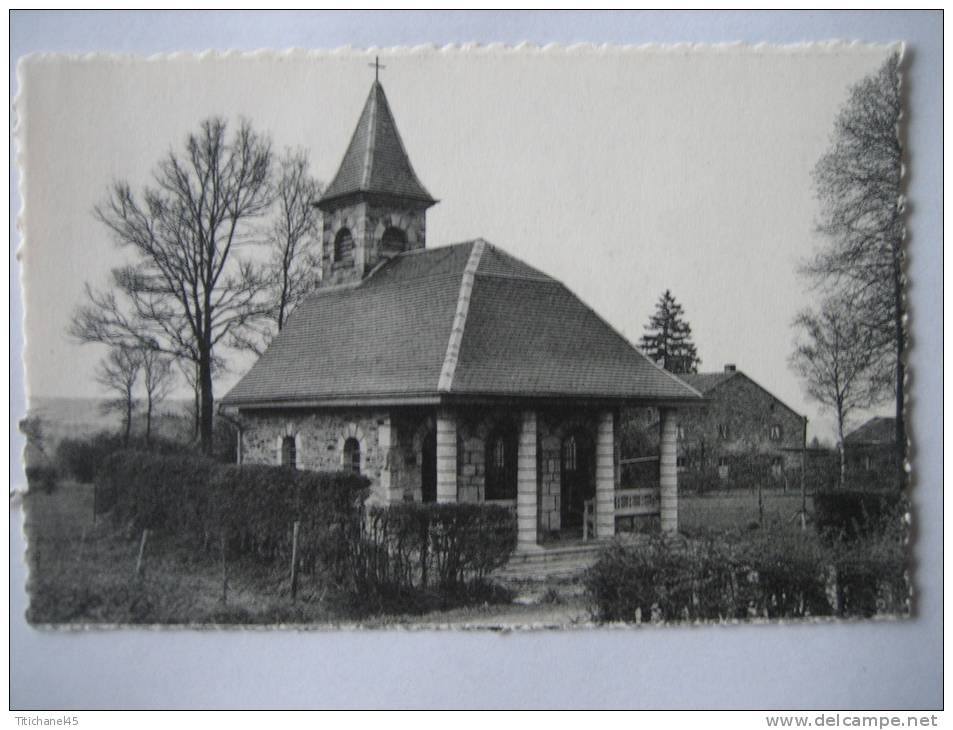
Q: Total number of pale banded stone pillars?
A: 4